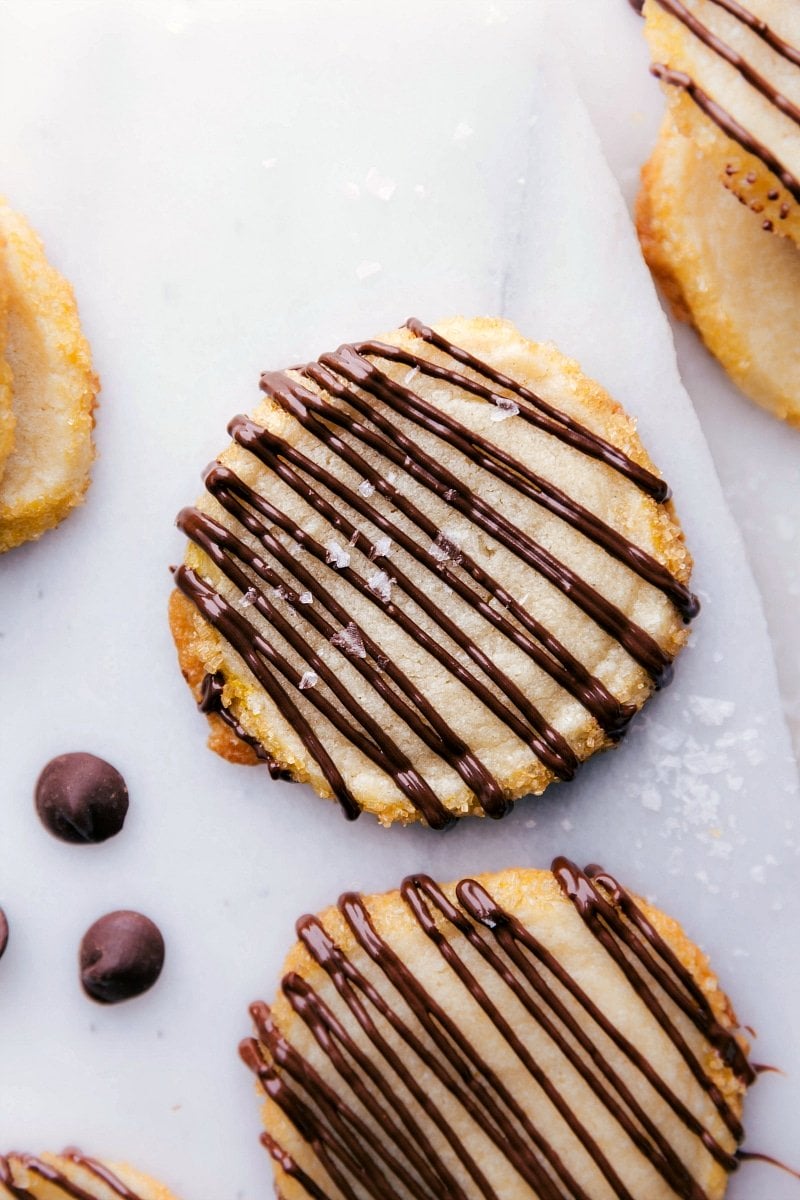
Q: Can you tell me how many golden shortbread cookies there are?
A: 7